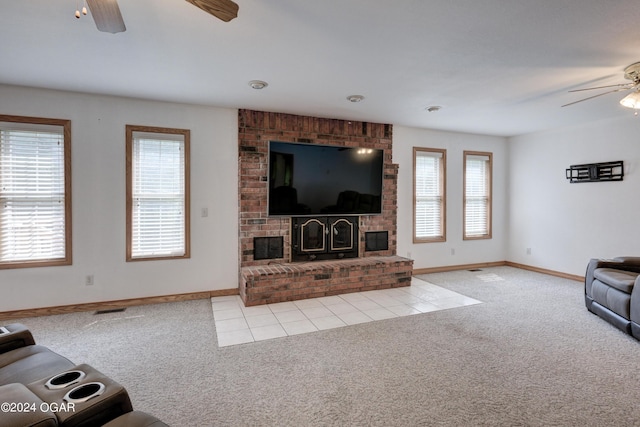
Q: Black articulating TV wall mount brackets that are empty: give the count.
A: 1